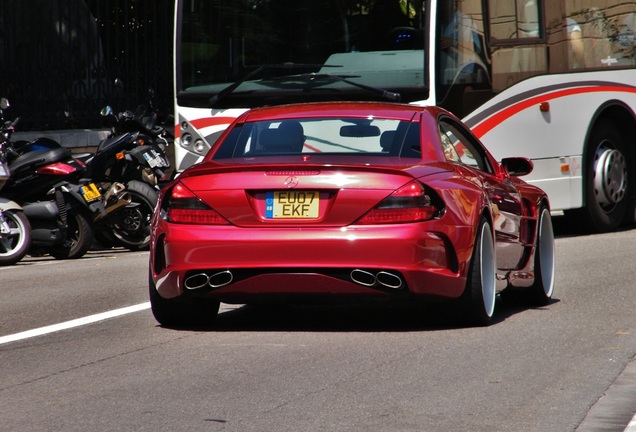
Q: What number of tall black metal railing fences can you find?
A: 1